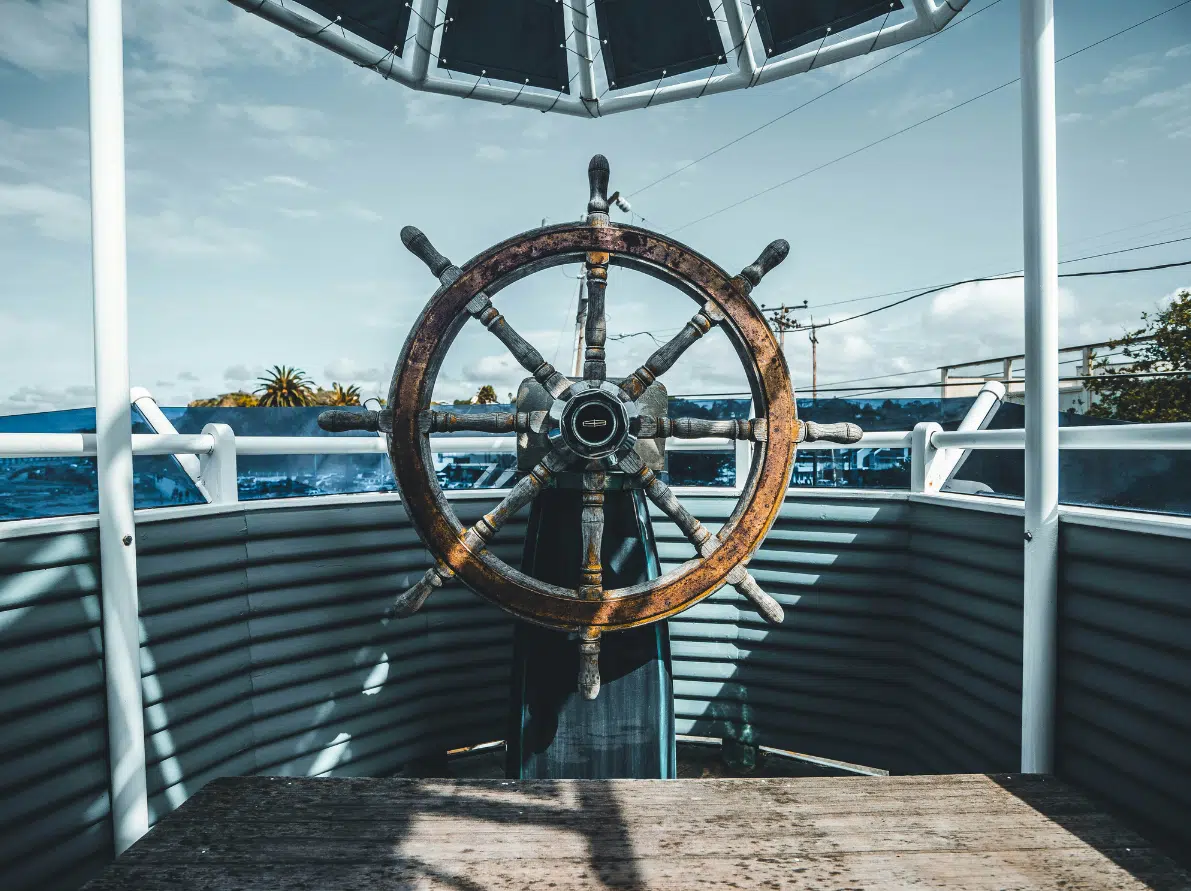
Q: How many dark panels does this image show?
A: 4